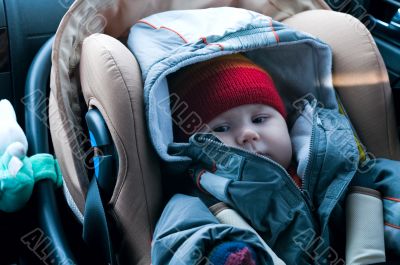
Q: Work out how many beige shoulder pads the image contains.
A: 2